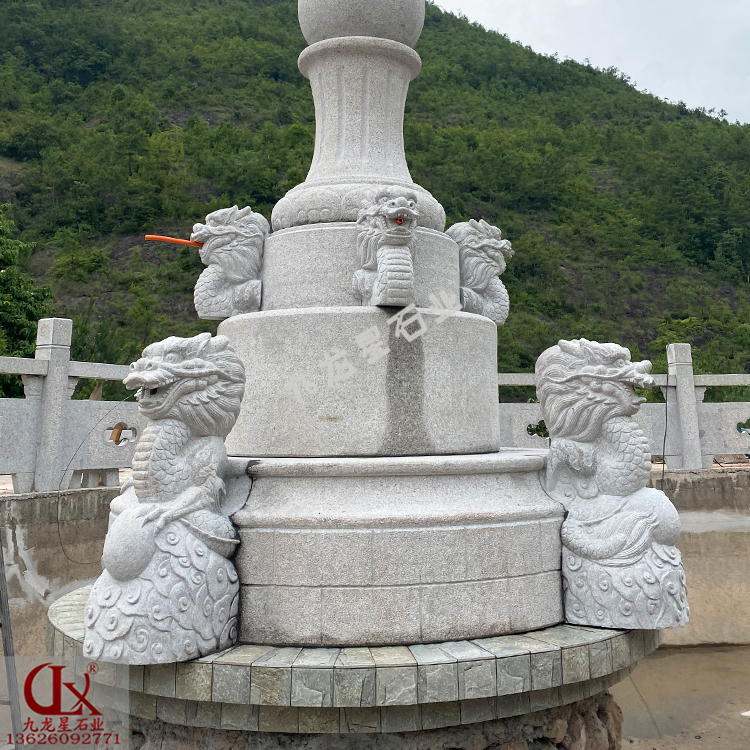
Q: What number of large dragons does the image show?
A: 2